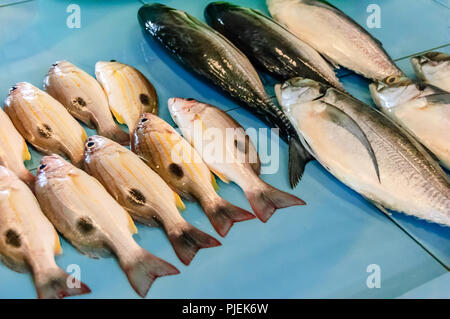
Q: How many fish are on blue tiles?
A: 15